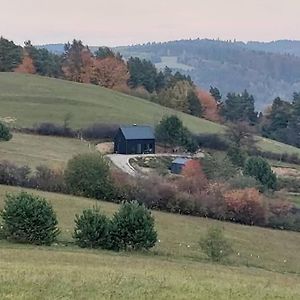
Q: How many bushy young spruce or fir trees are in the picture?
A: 3